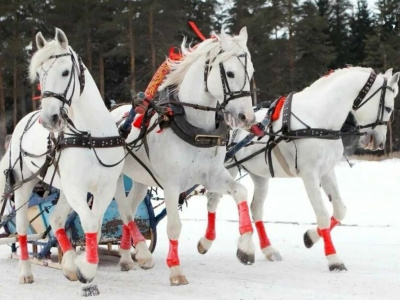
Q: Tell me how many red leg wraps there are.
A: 11